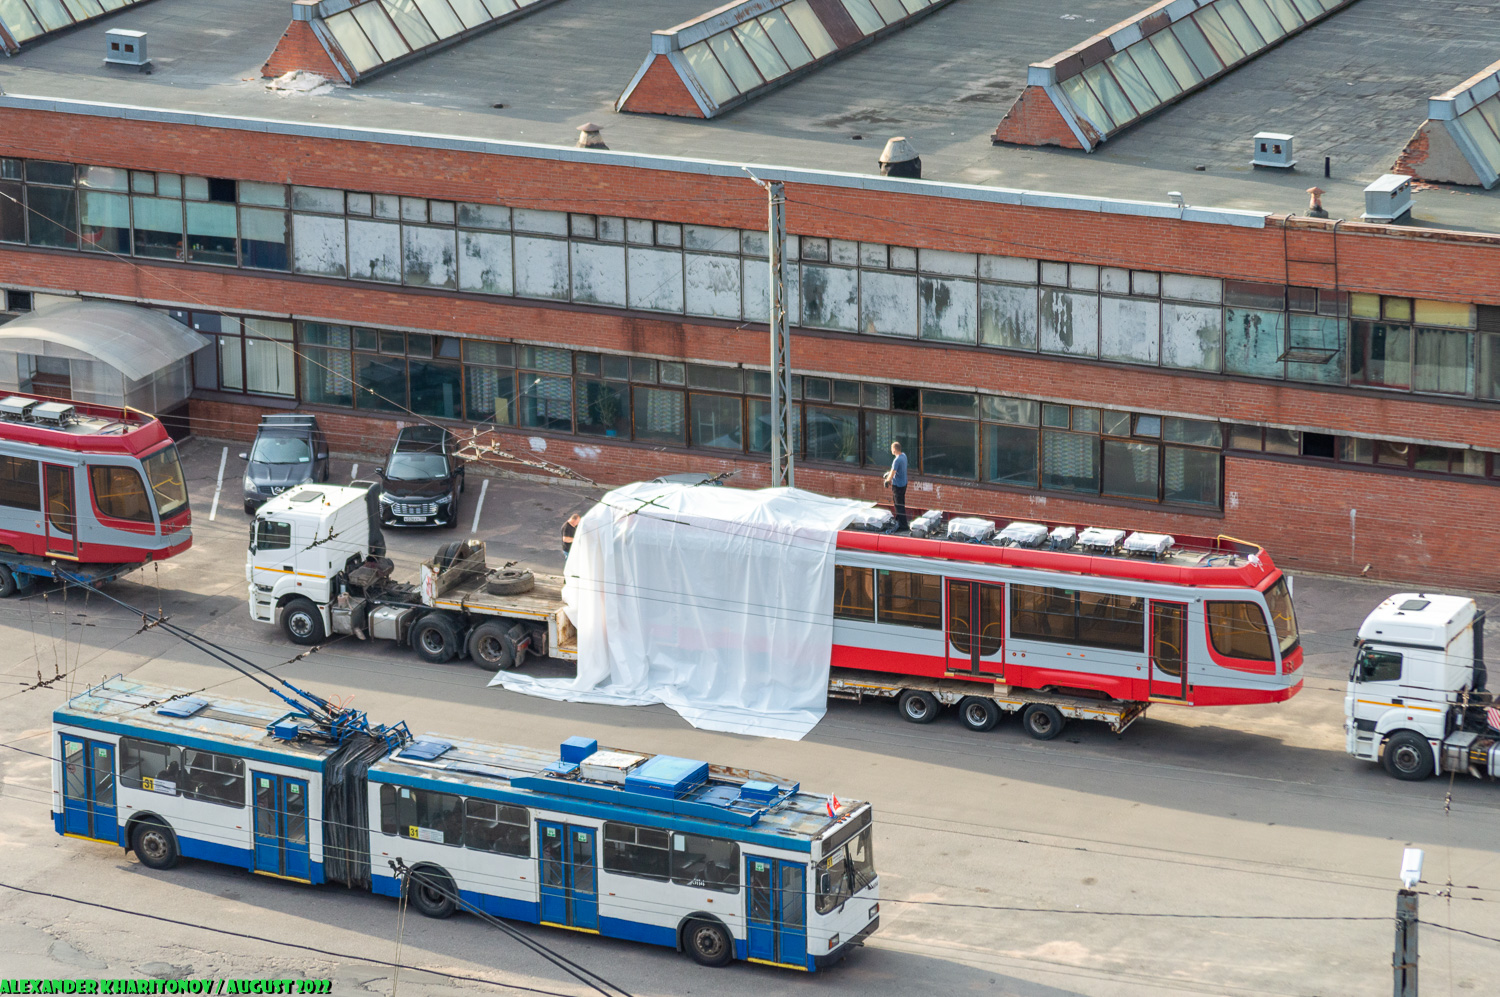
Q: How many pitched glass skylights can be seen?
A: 5